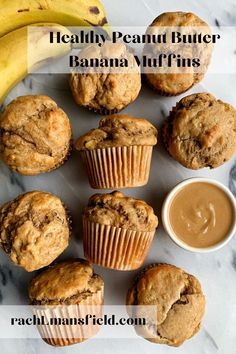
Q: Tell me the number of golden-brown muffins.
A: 9